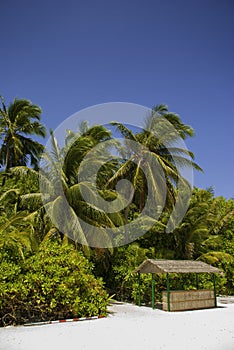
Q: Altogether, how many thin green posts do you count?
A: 5